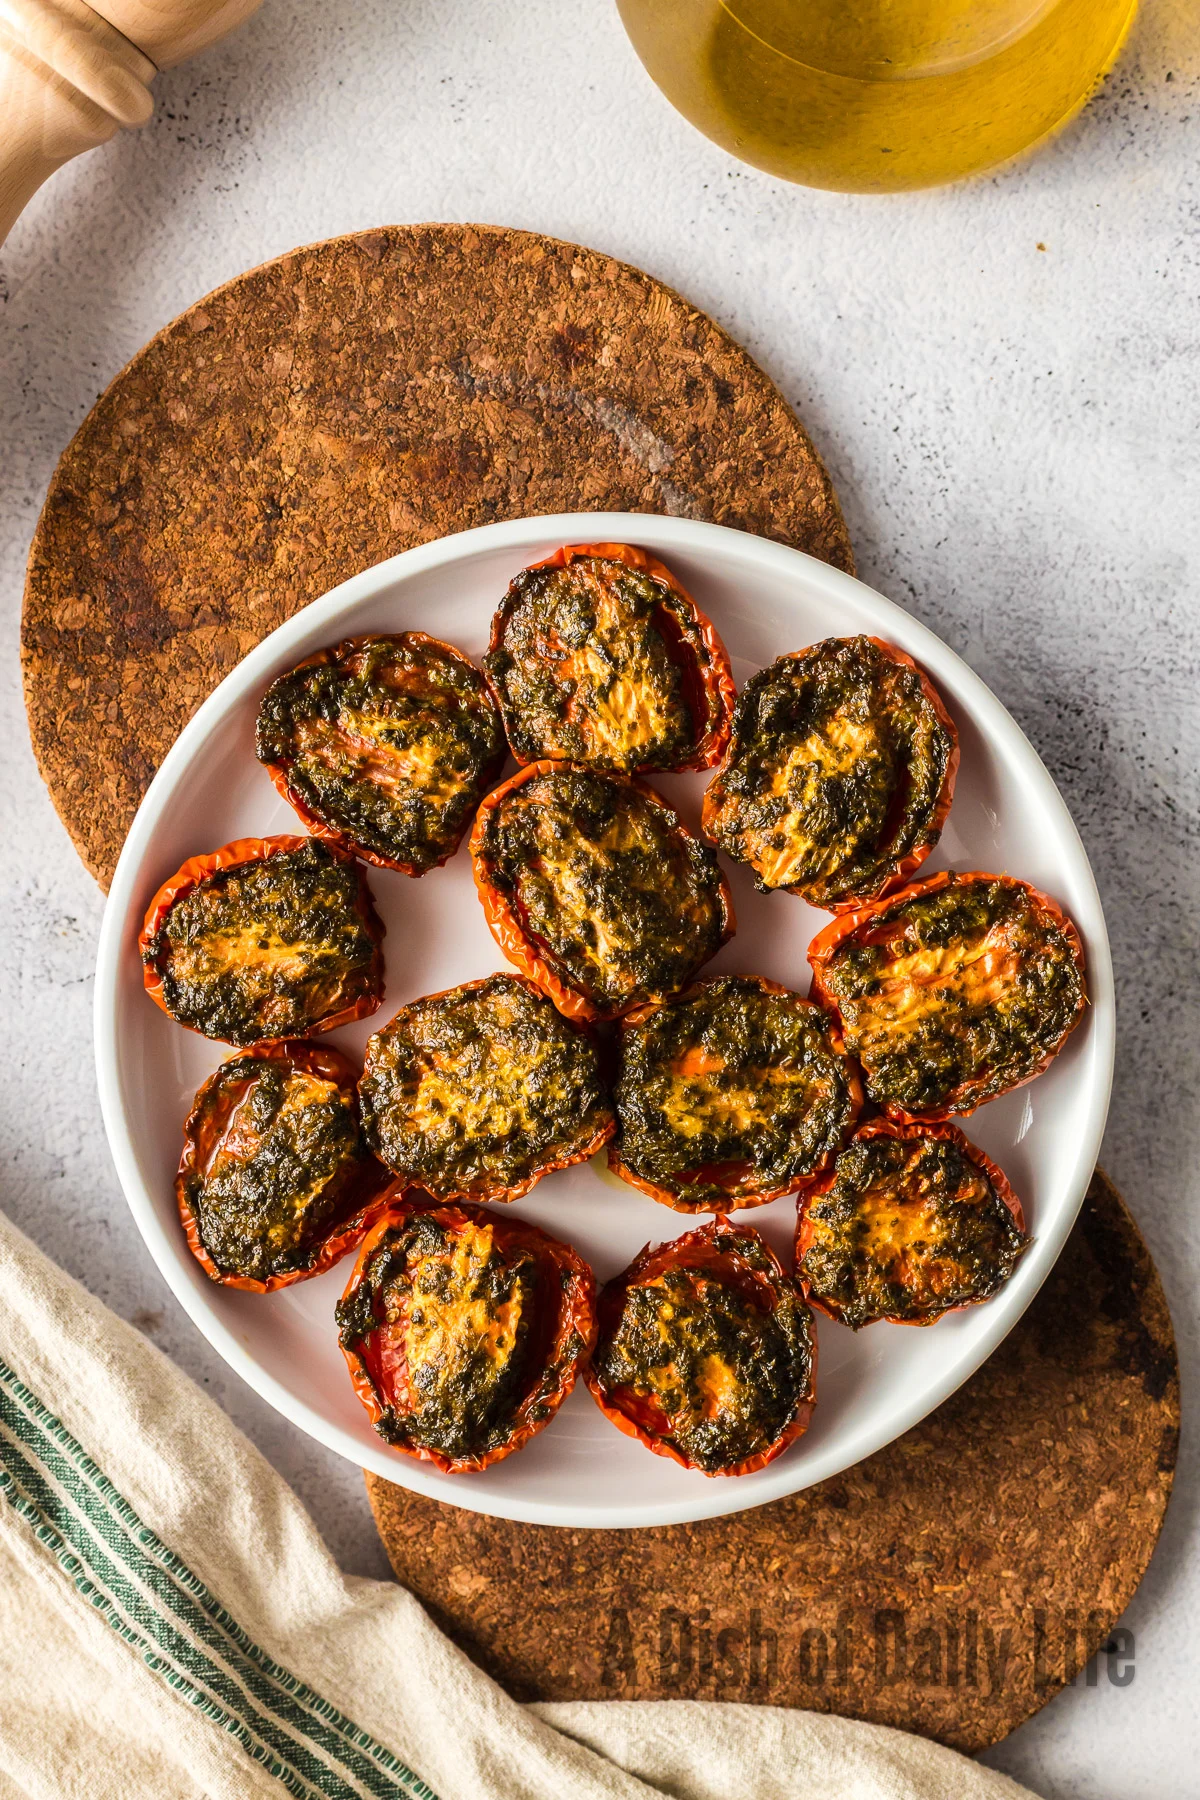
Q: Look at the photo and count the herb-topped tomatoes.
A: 12